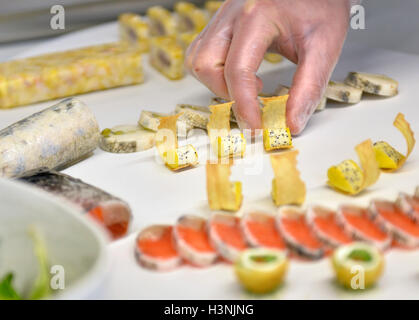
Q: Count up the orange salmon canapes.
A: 9